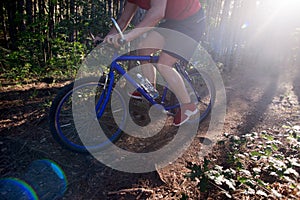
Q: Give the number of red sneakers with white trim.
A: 2